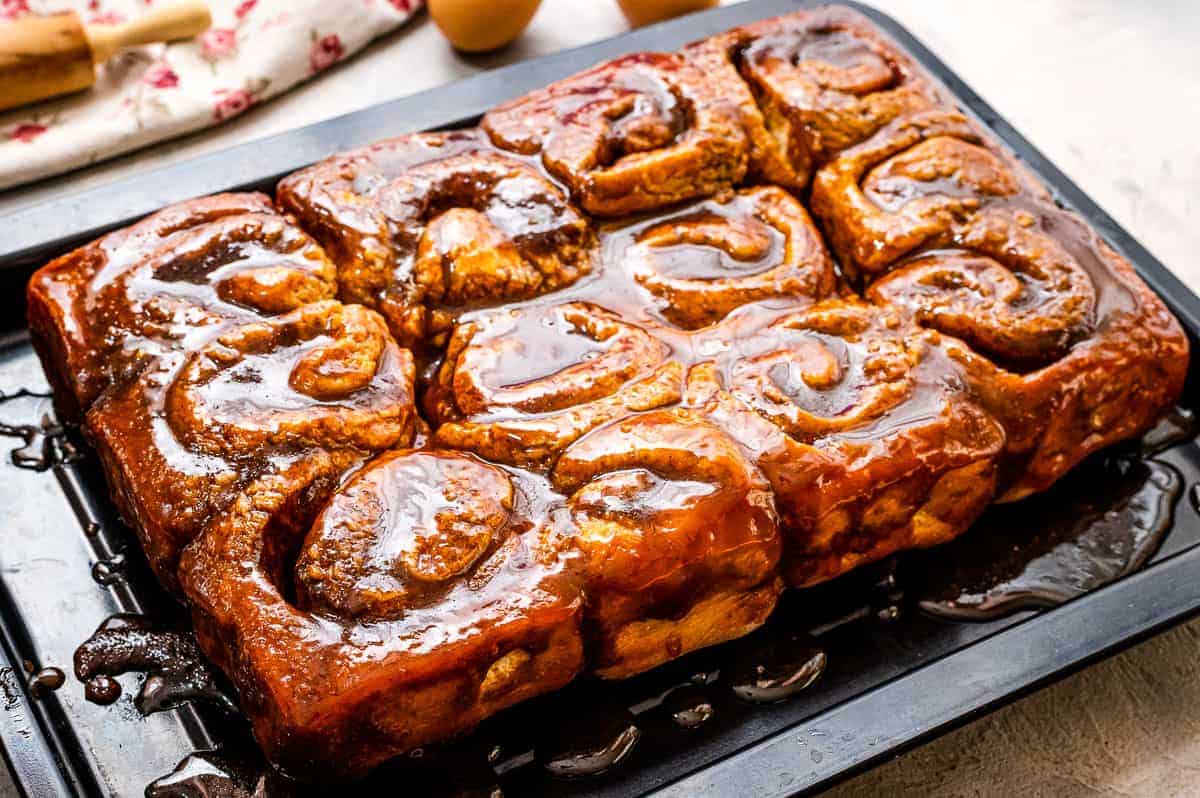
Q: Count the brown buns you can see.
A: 12